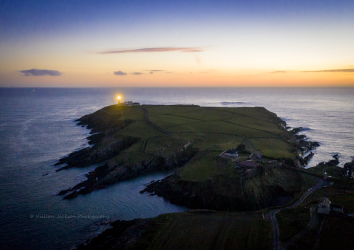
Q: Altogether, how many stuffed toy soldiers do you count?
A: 0